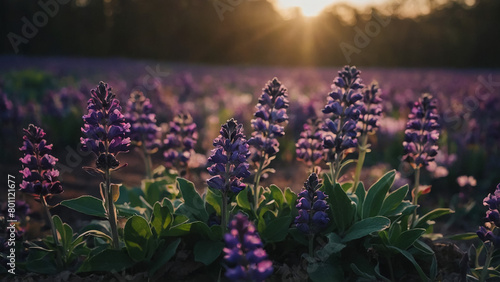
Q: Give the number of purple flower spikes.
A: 13